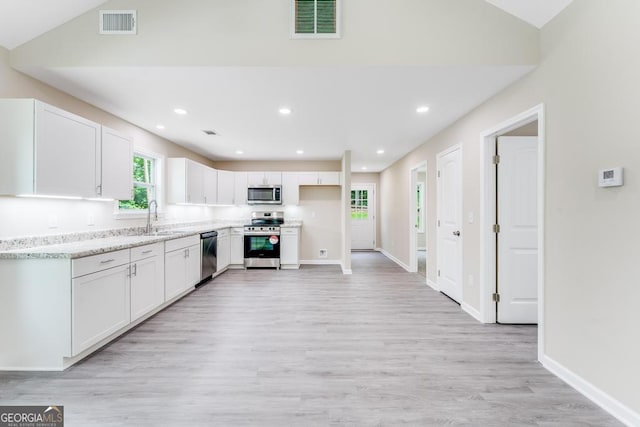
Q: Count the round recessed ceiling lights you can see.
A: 8